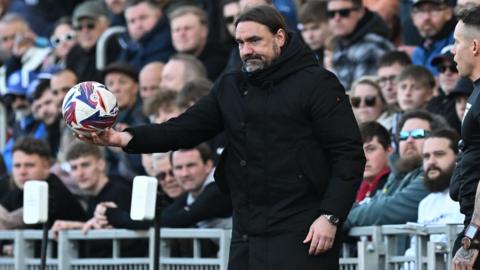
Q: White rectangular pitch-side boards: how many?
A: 2